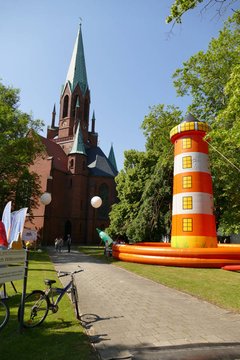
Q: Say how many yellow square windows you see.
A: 5